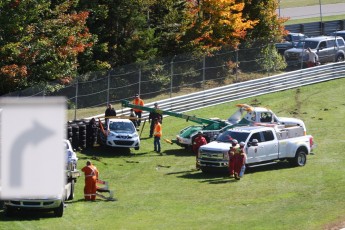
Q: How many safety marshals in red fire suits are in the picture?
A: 3